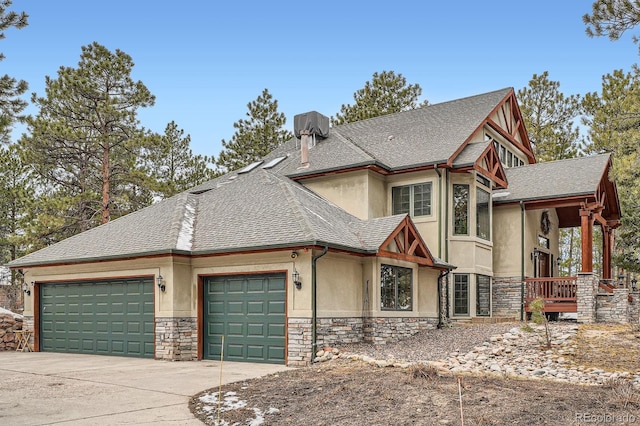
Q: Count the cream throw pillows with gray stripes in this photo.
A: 0